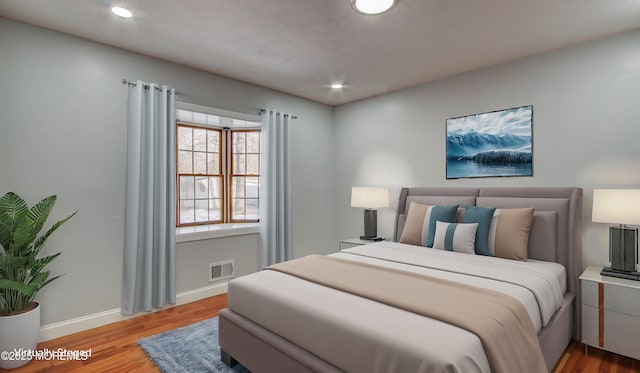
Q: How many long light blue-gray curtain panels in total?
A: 2